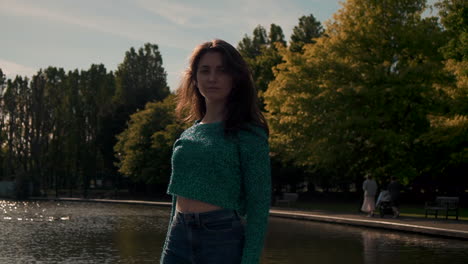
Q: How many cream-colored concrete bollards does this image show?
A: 0